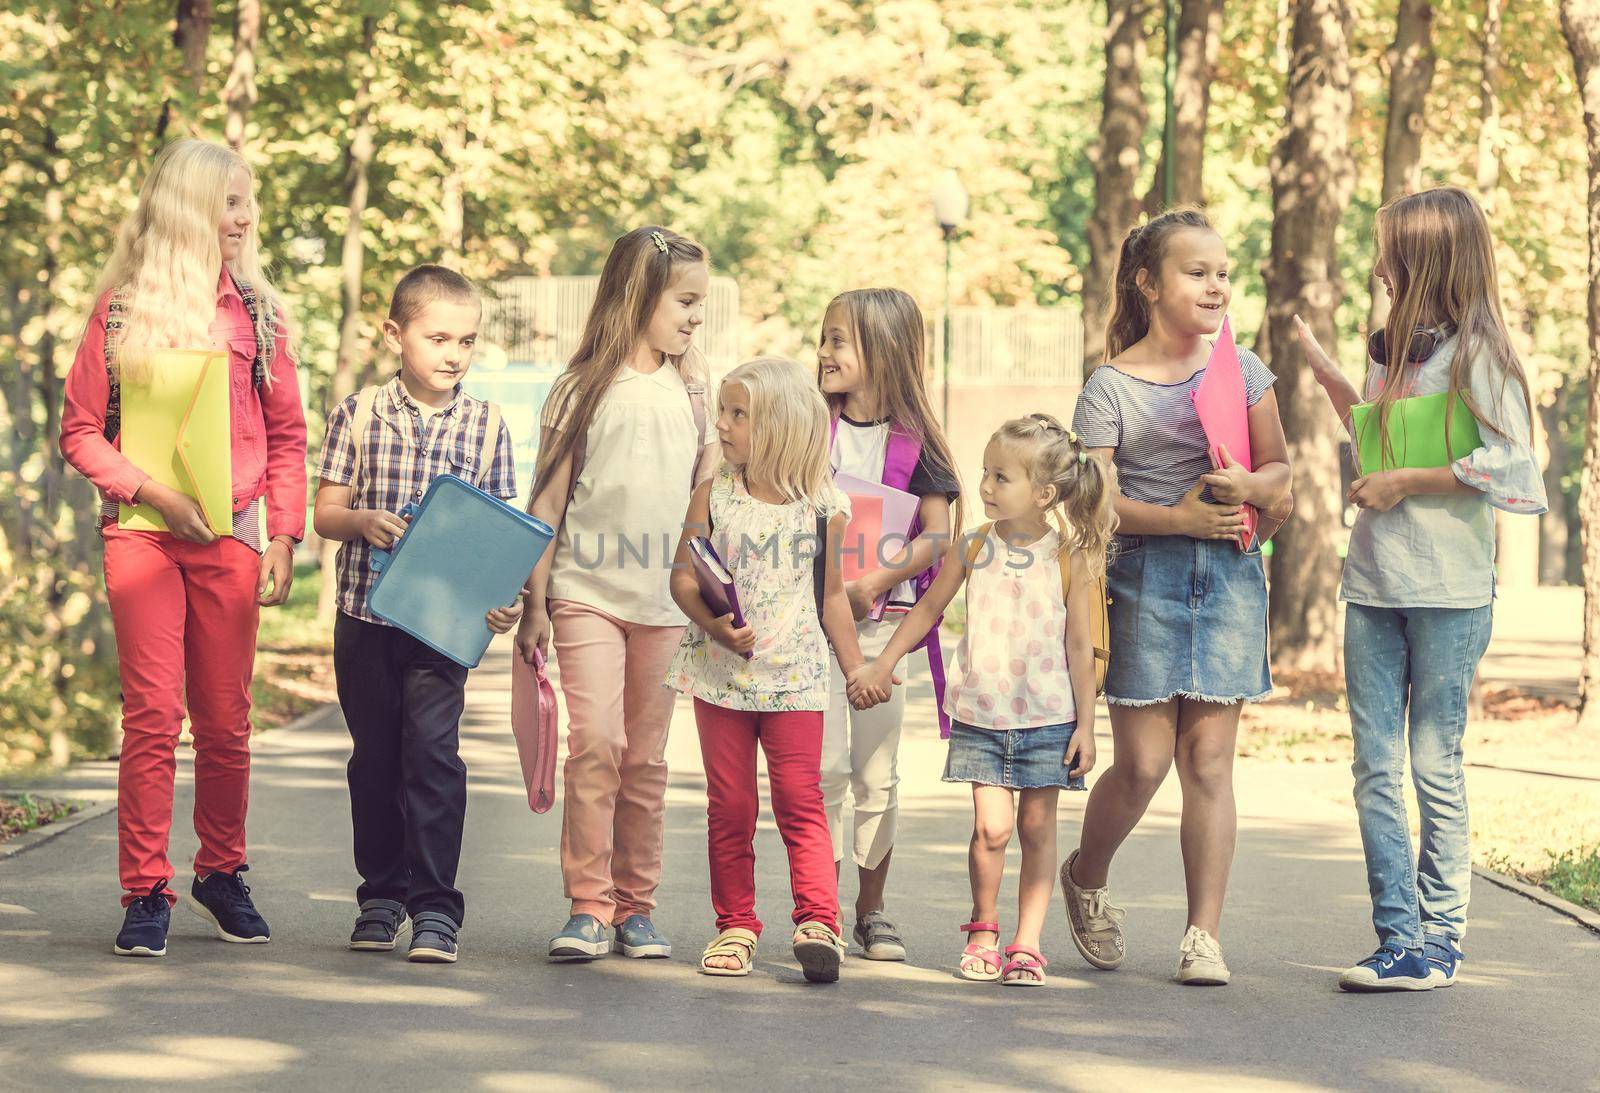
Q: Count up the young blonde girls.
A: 3